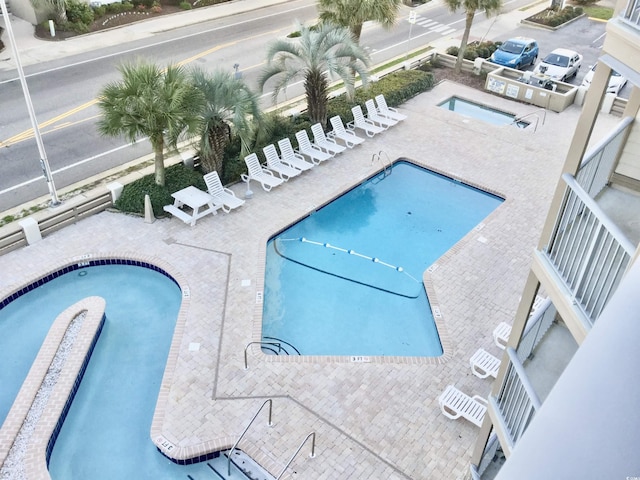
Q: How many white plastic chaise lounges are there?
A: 14